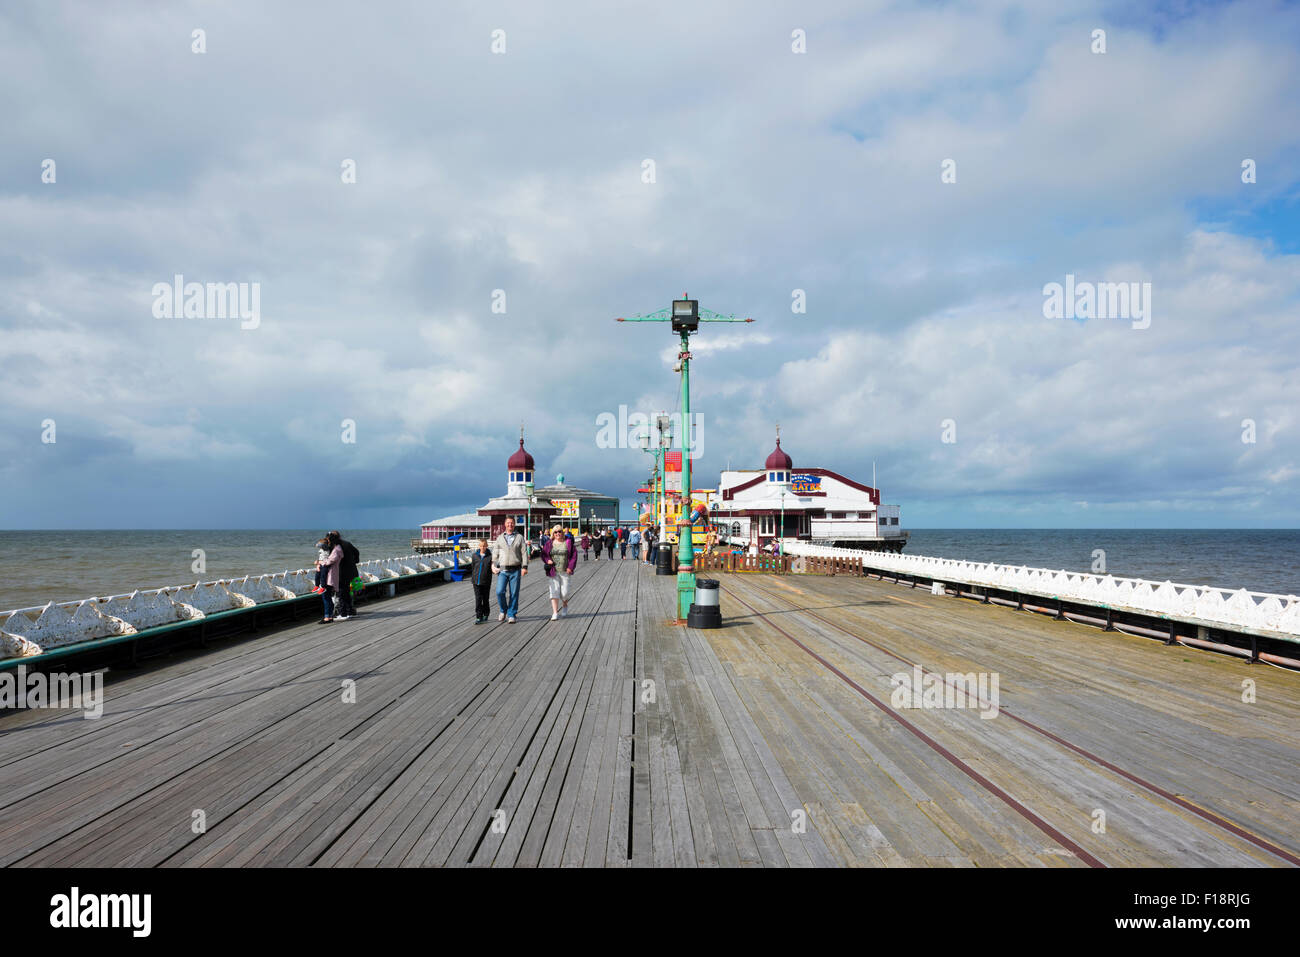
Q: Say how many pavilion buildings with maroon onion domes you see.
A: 2